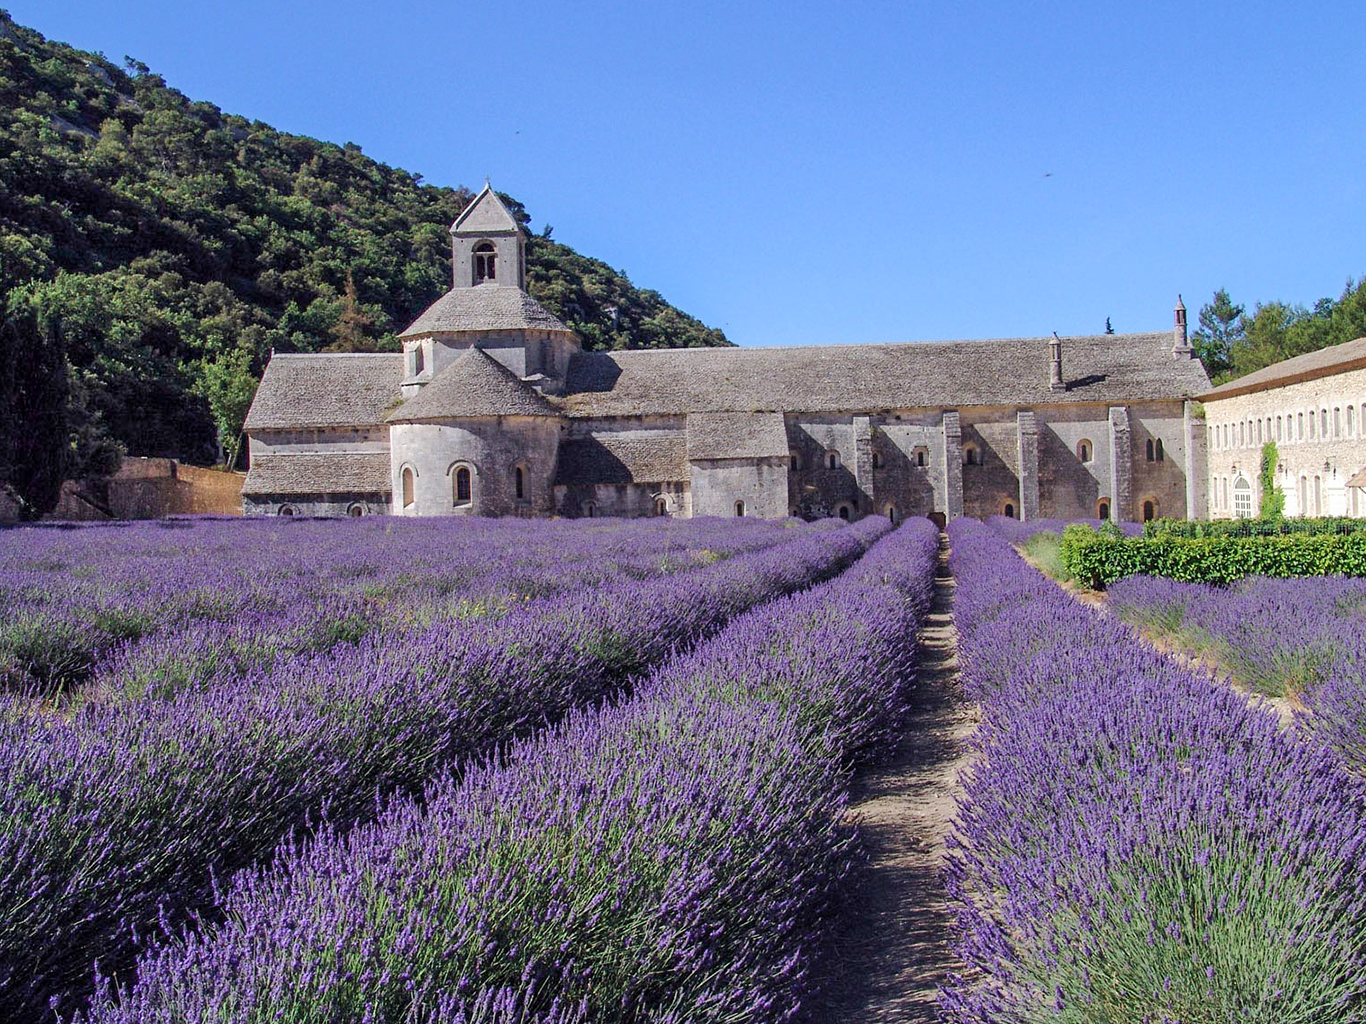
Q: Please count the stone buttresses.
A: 5